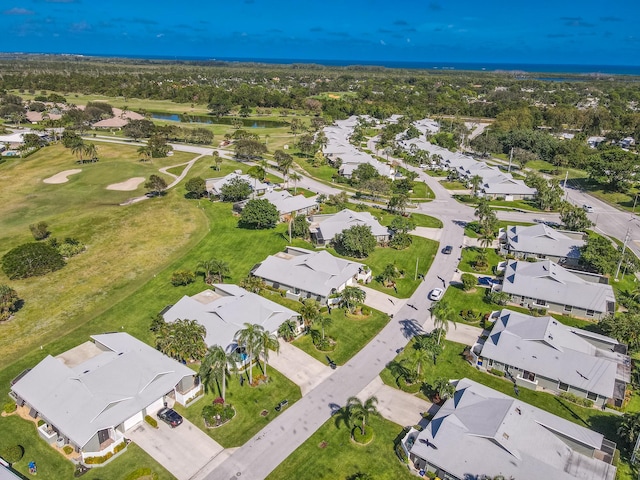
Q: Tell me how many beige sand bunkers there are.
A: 2